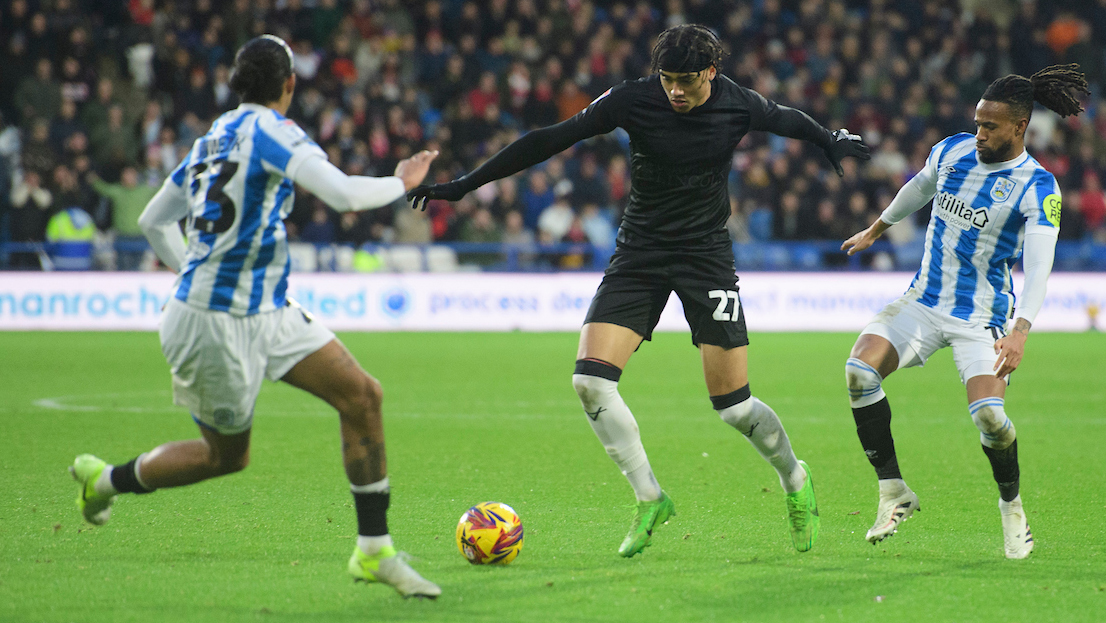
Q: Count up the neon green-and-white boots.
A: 2